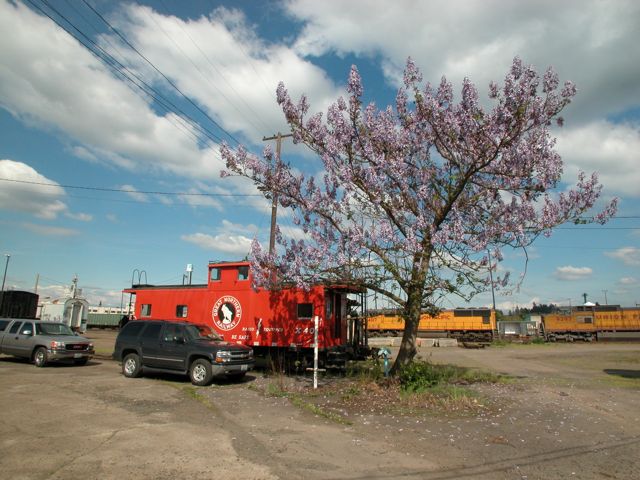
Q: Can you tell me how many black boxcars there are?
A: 1